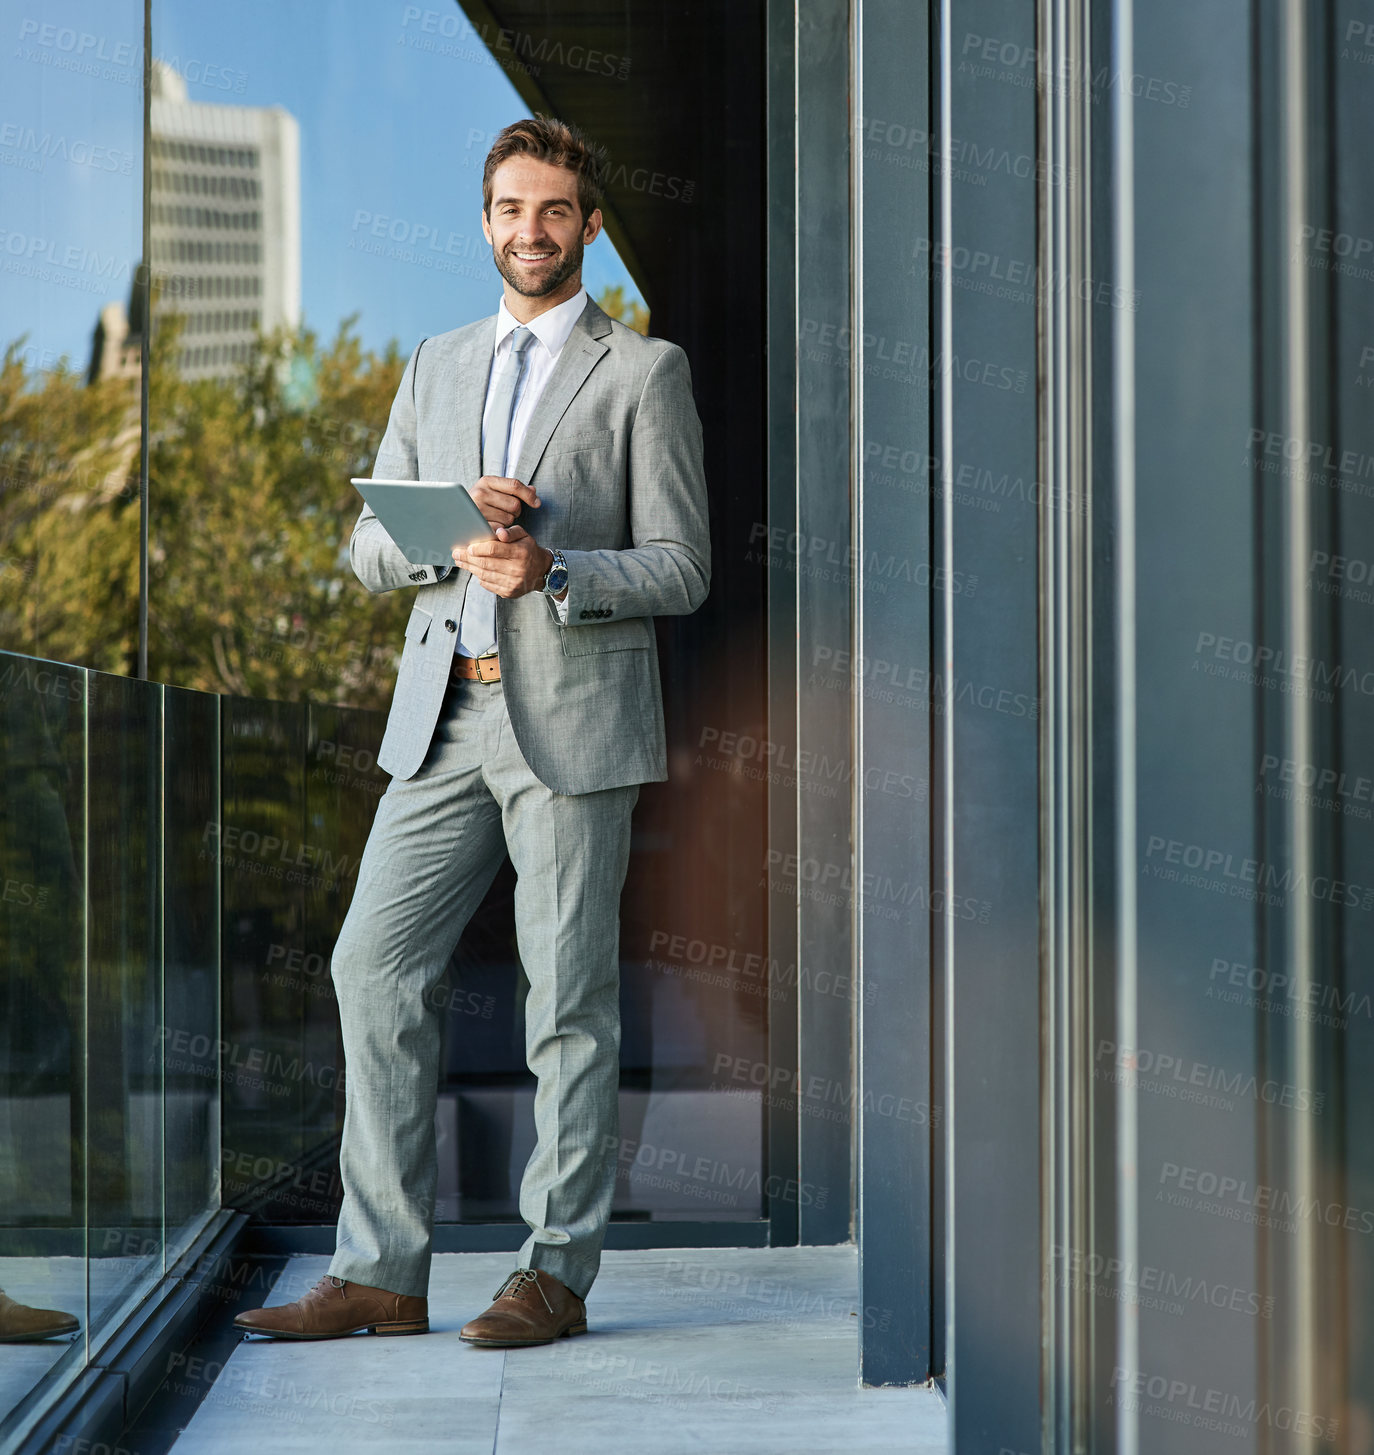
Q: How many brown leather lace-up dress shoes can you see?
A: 2